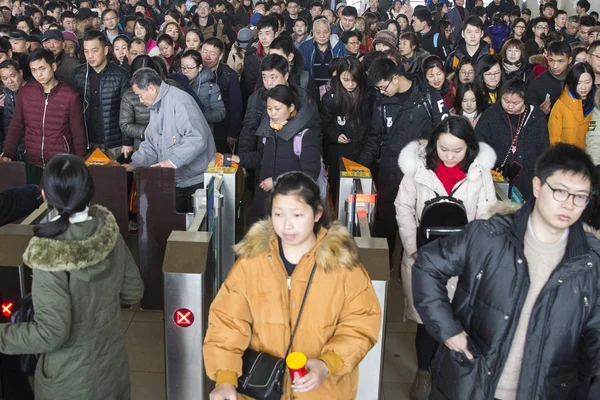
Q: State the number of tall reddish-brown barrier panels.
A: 3